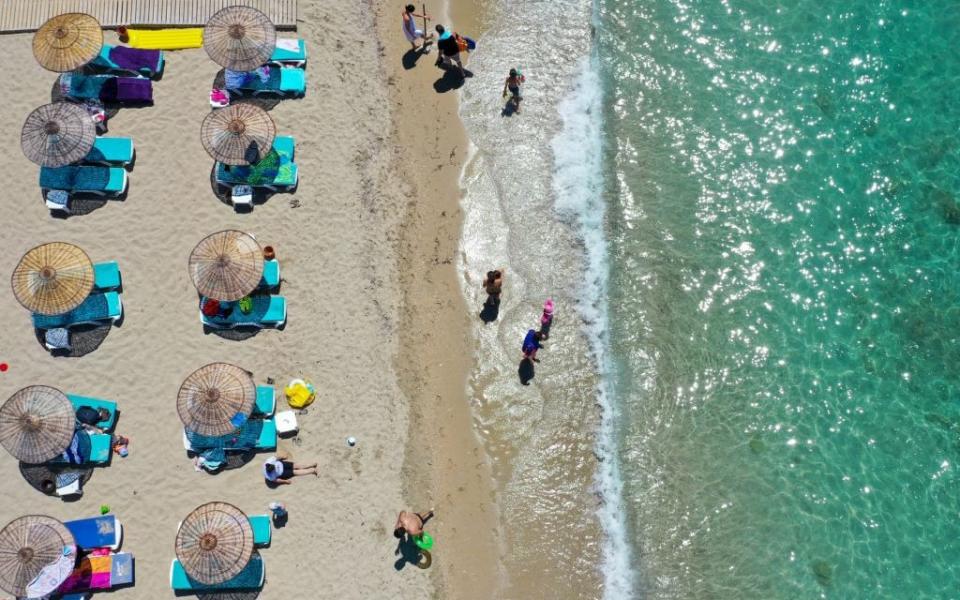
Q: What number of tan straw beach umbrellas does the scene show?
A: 10